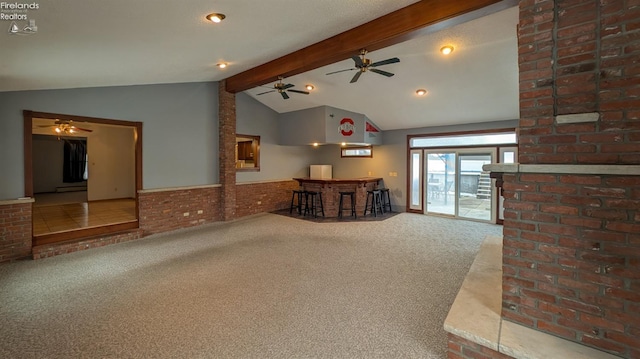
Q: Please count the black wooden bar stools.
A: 5